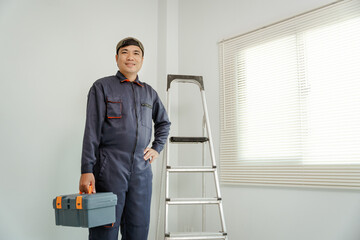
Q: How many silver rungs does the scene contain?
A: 3